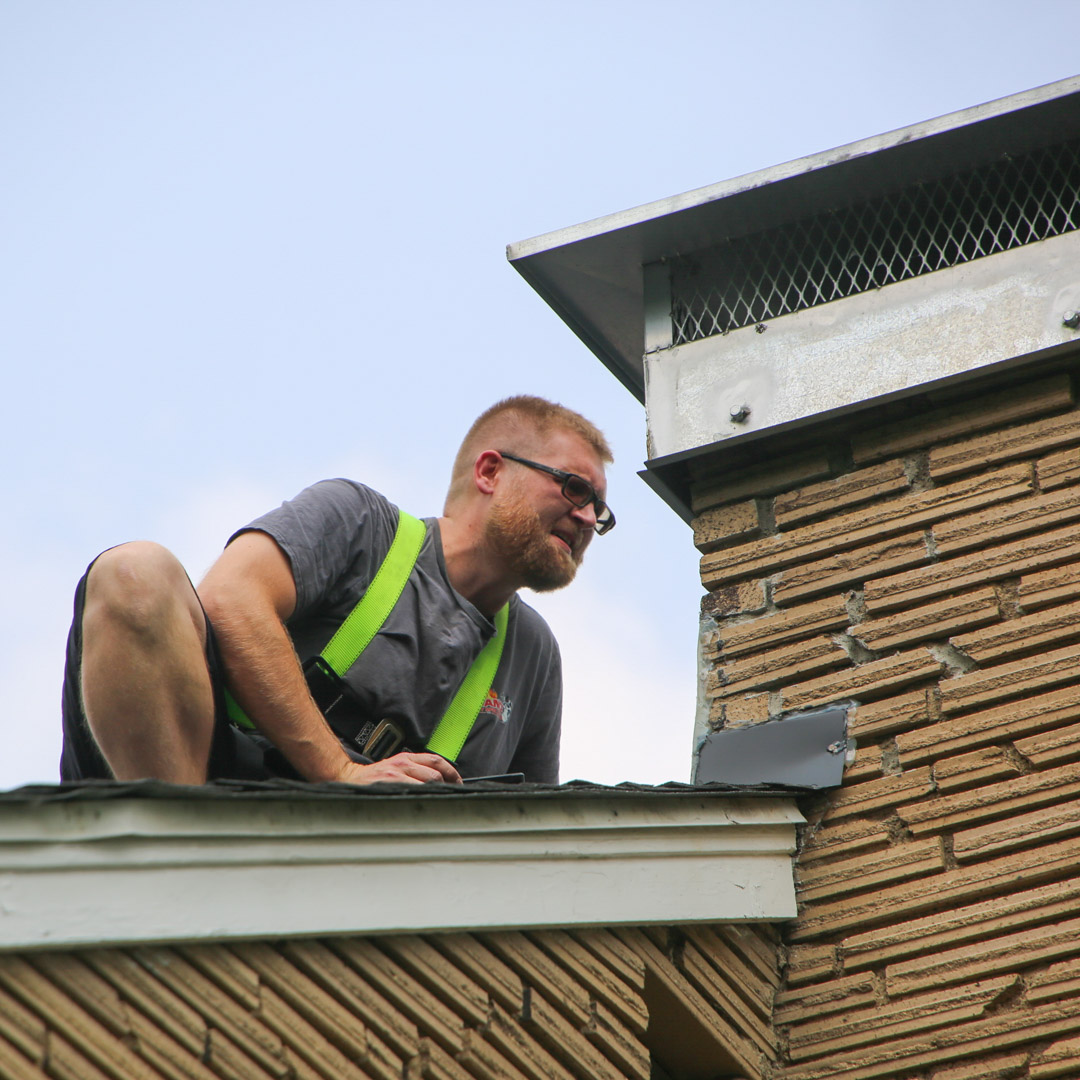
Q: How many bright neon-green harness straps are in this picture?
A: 2